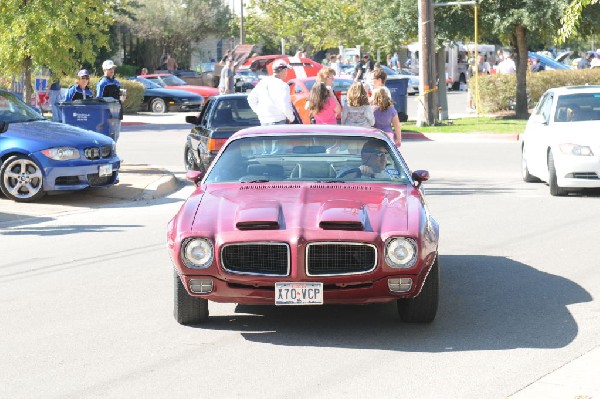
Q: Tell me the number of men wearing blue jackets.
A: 2